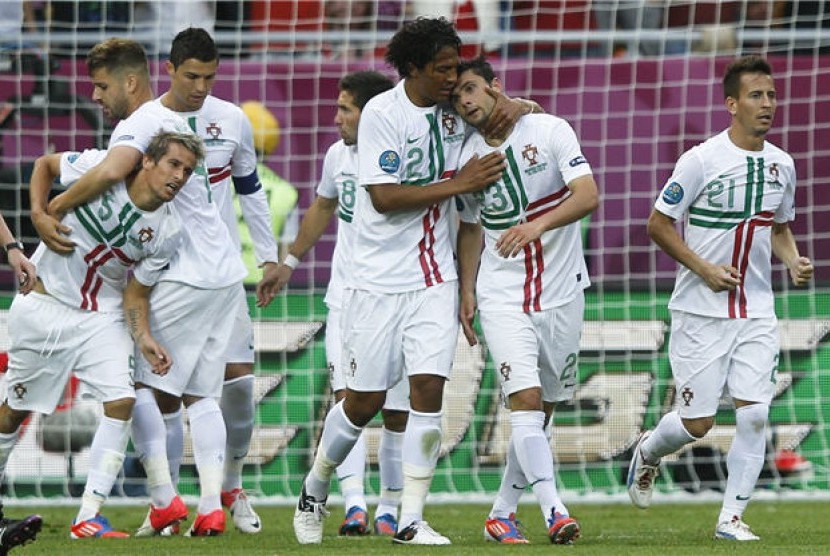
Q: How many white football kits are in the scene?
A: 7